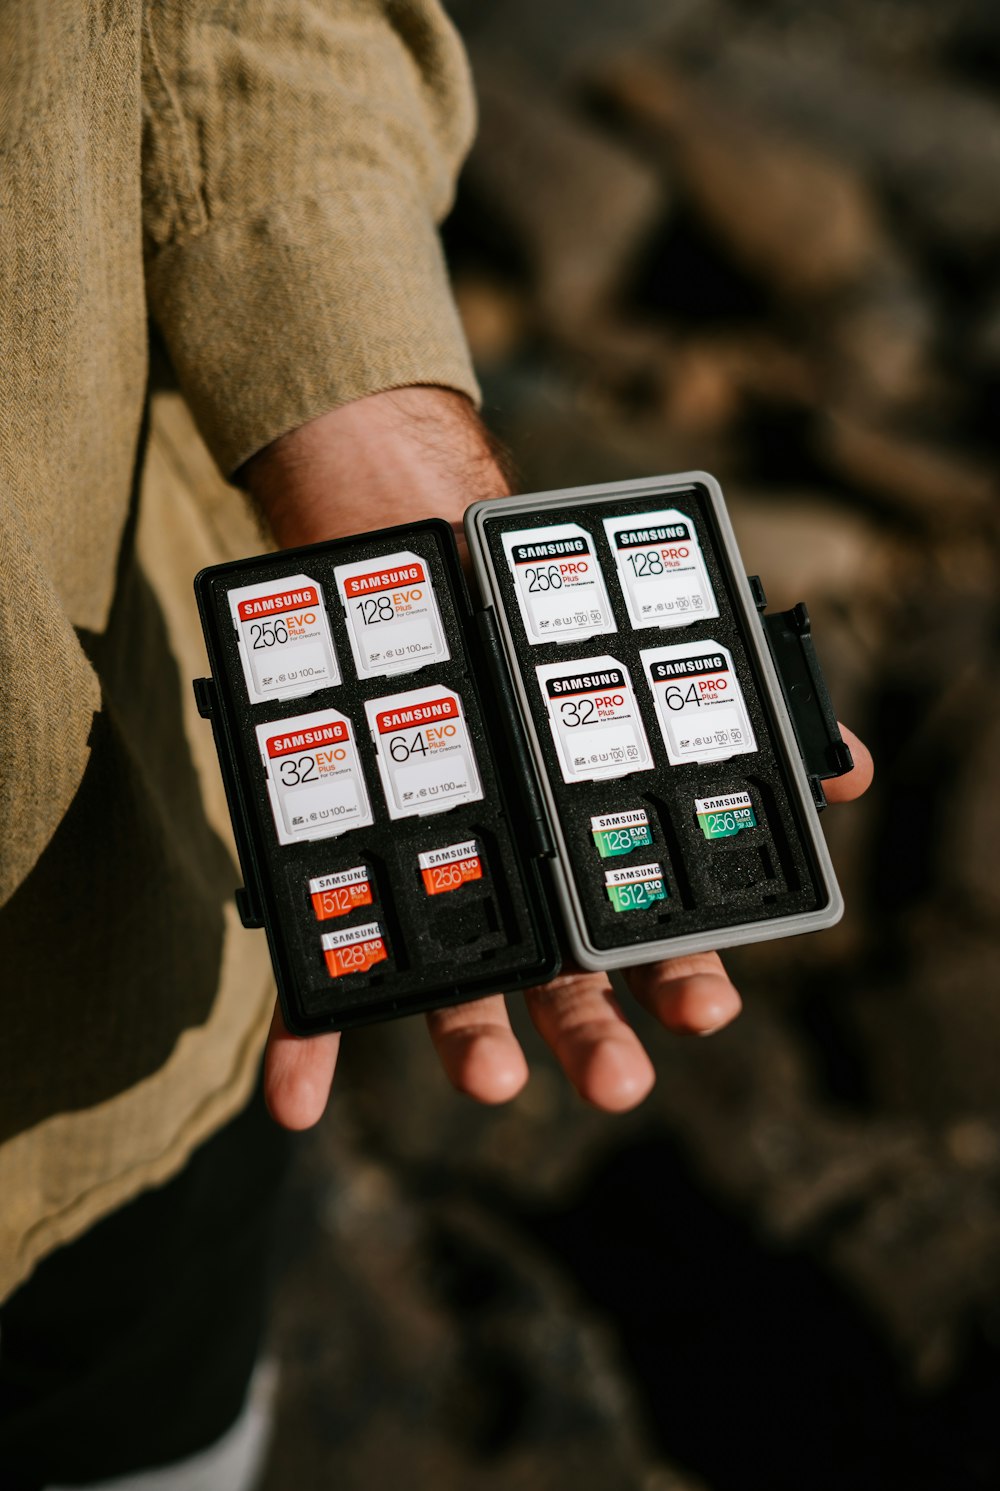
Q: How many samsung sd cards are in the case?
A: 14